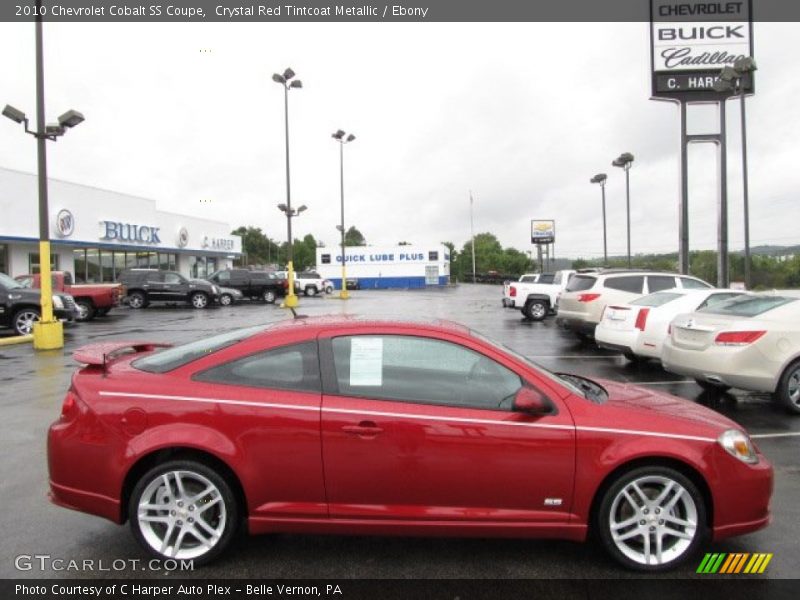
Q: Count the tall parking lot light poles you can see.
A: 6